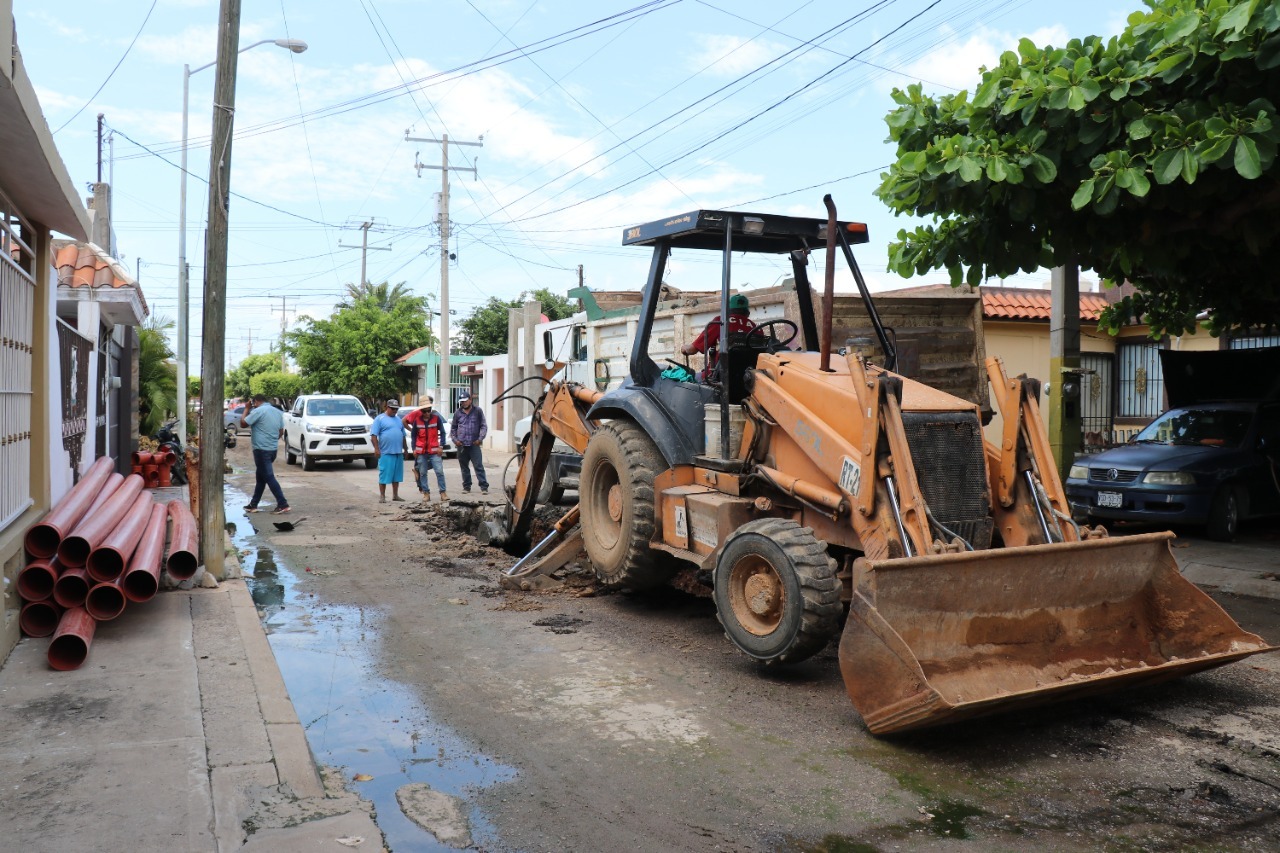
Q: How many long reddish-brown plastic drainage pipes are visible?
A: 10